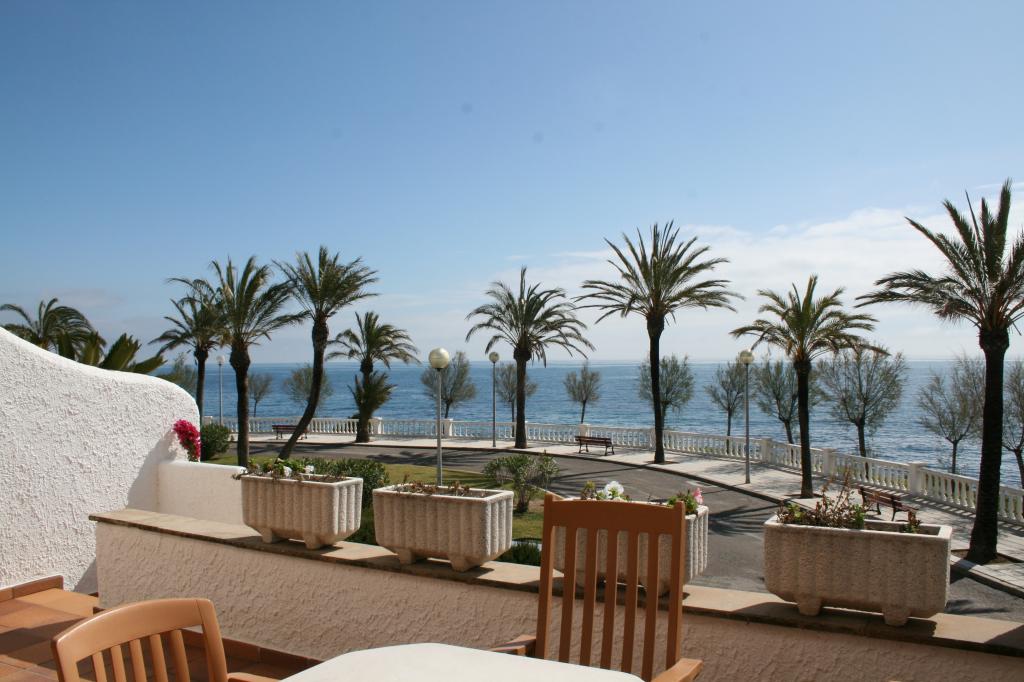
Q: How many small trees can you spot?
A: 12